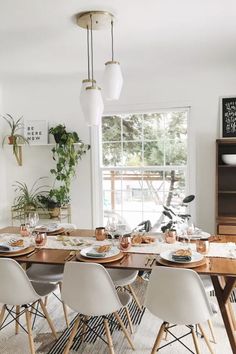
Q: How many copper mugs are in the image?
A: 6